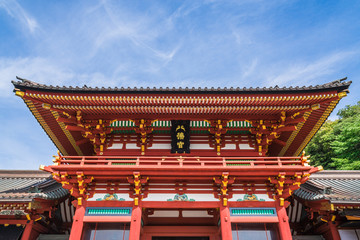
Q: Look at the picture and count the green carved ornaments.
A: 3